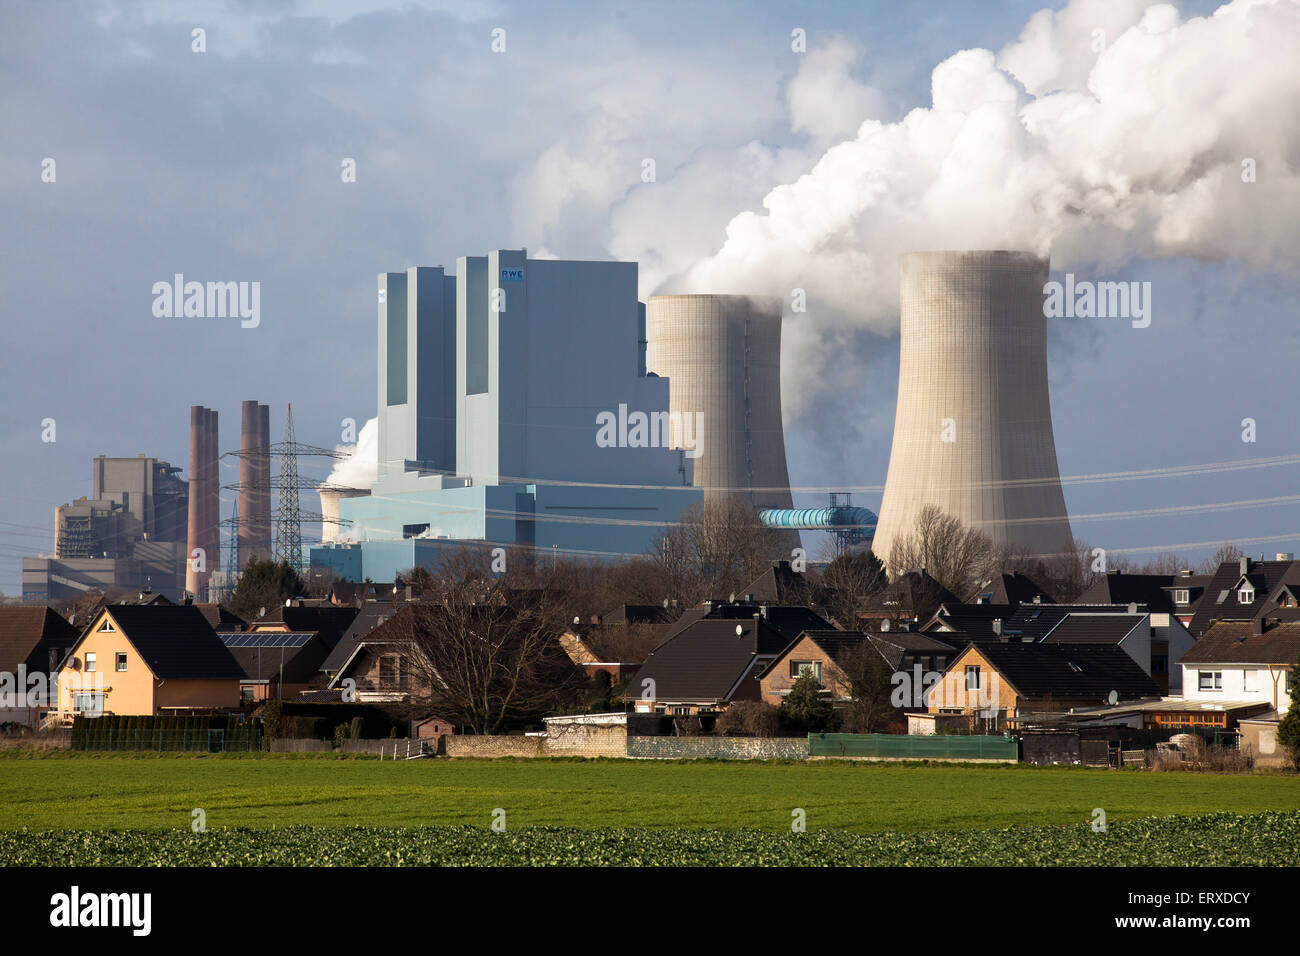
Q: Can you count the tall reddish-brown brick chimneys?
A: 5